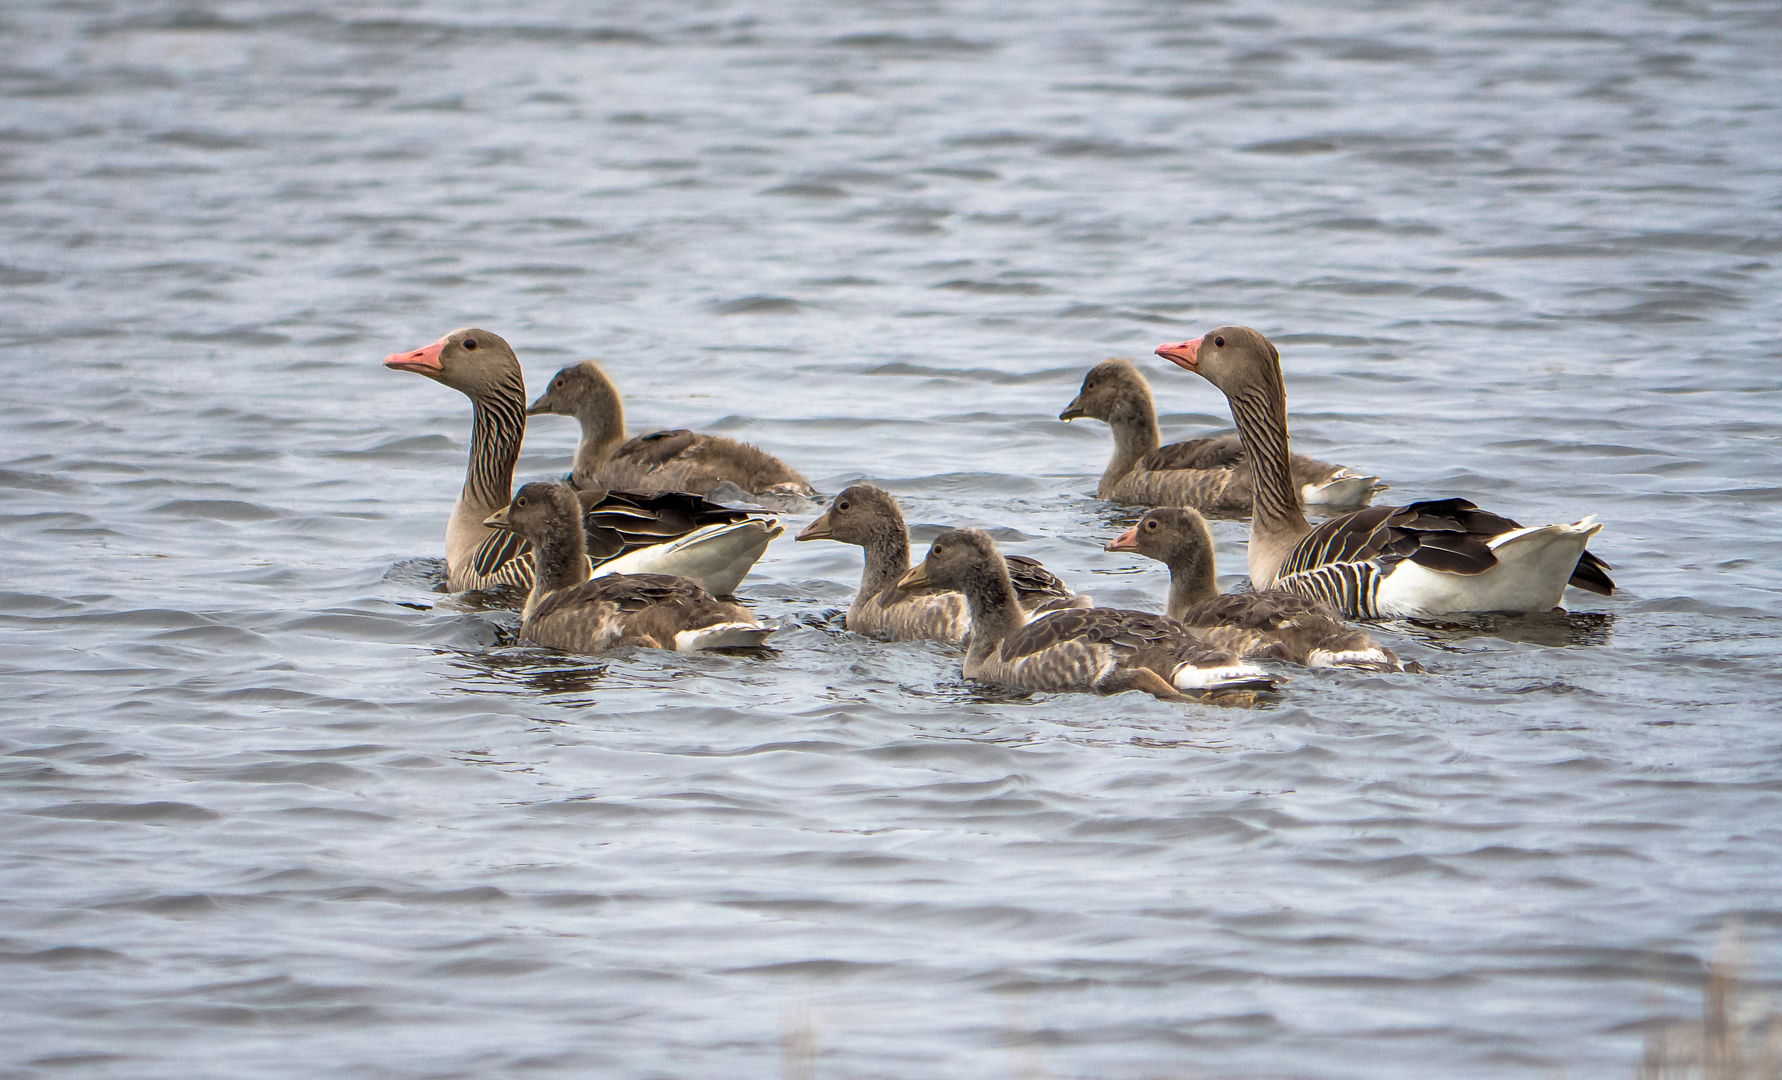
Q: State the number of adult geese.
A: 2